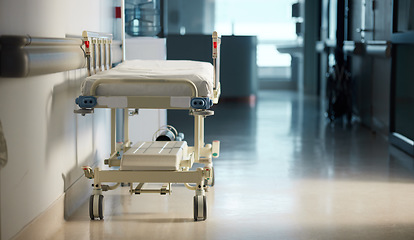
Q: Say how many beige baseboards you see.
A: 1